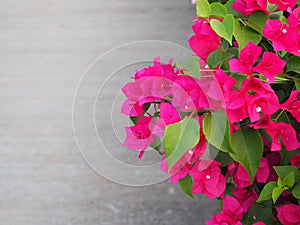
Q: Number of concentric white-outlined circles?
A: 3